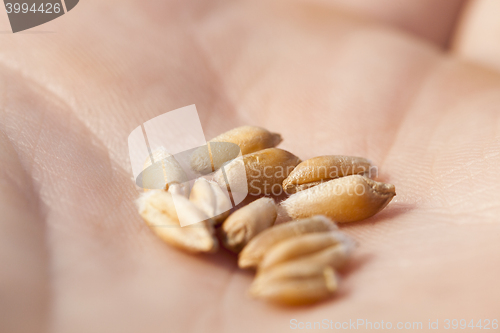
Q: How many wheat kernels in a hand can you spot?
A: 11